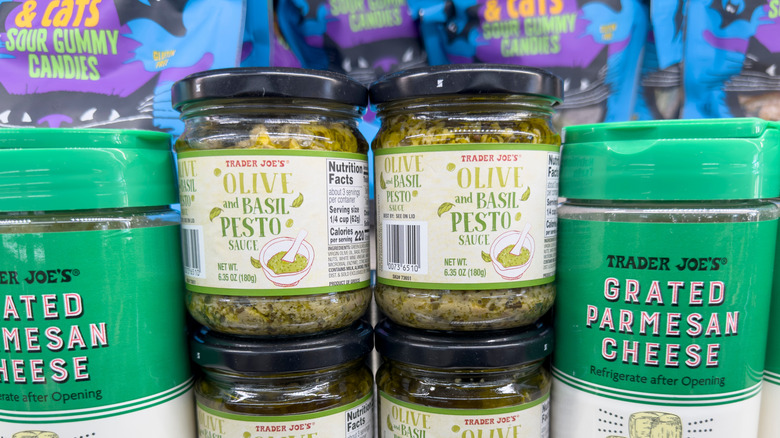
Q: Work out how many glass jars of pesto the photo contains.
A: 4